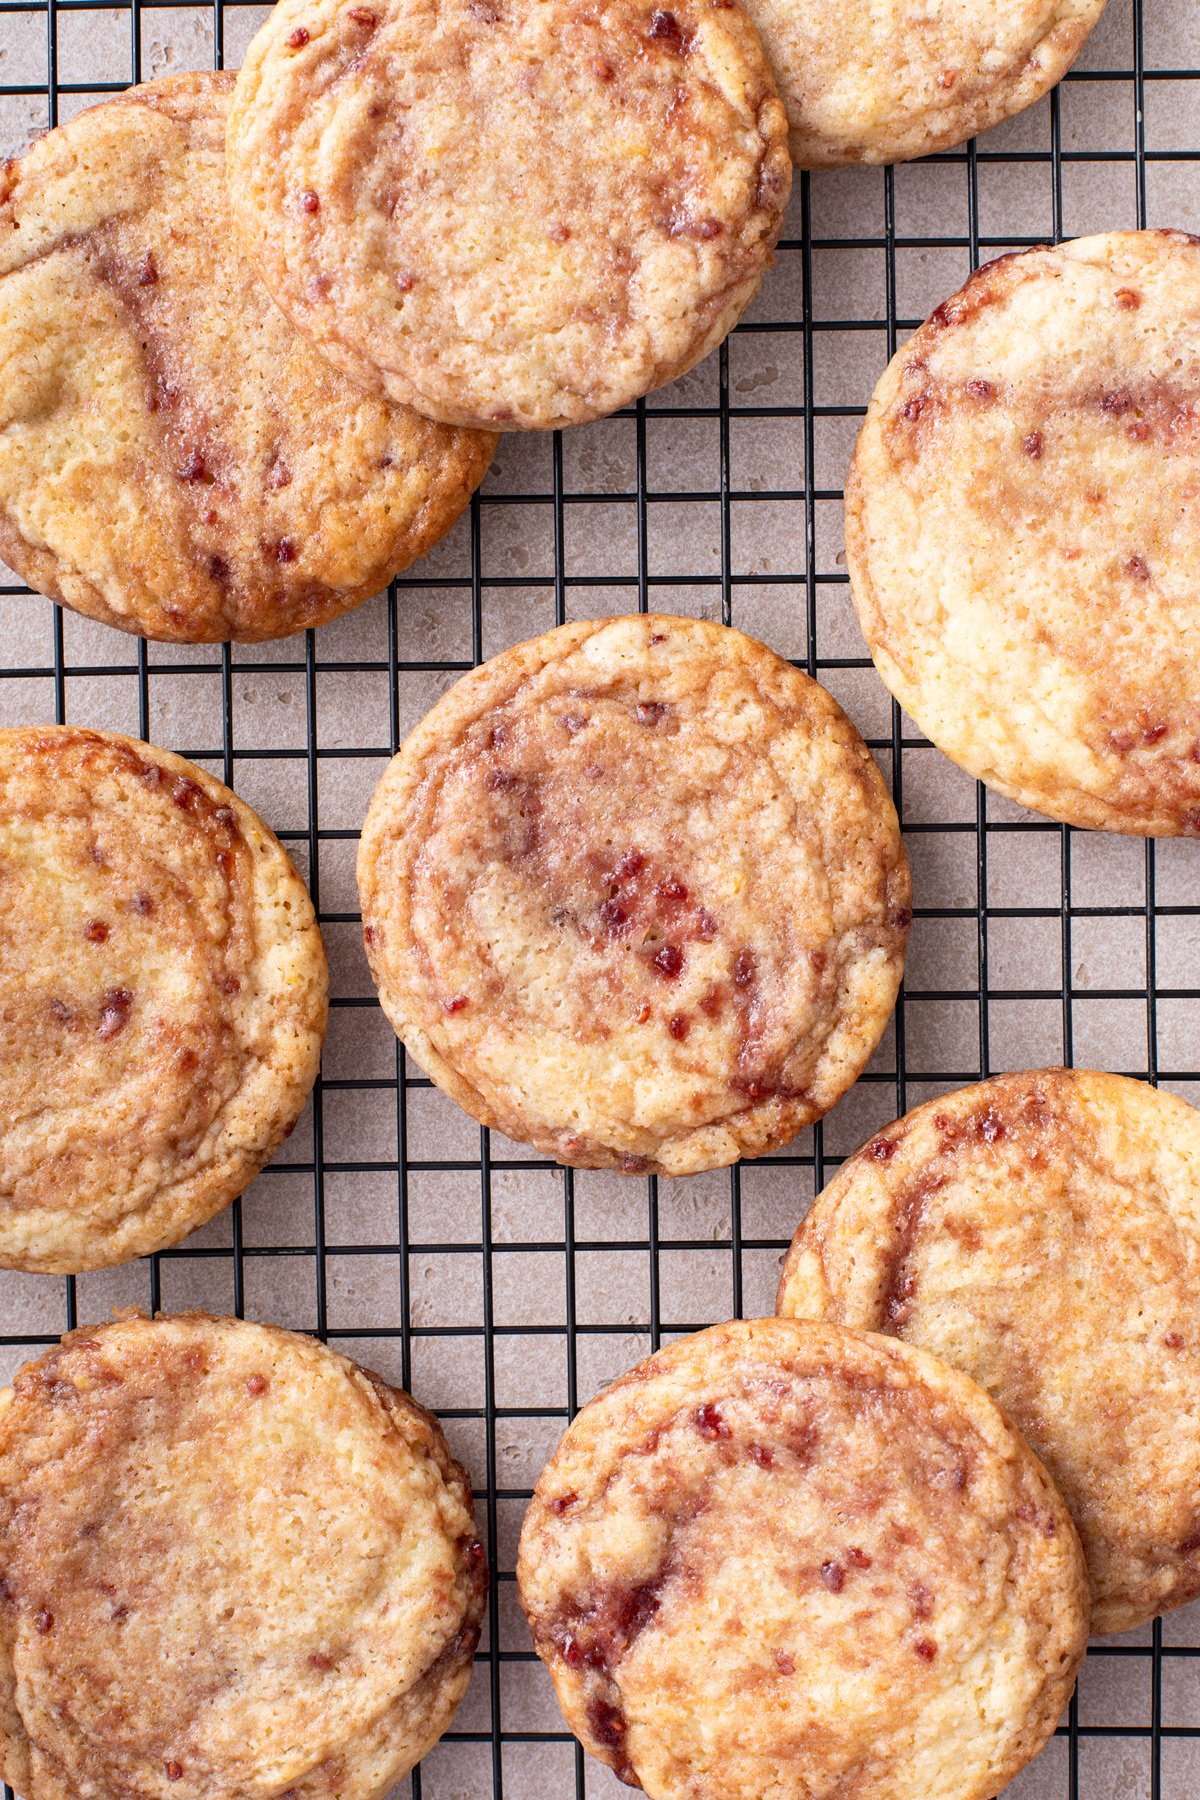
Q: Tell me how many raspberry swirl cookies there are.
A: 9